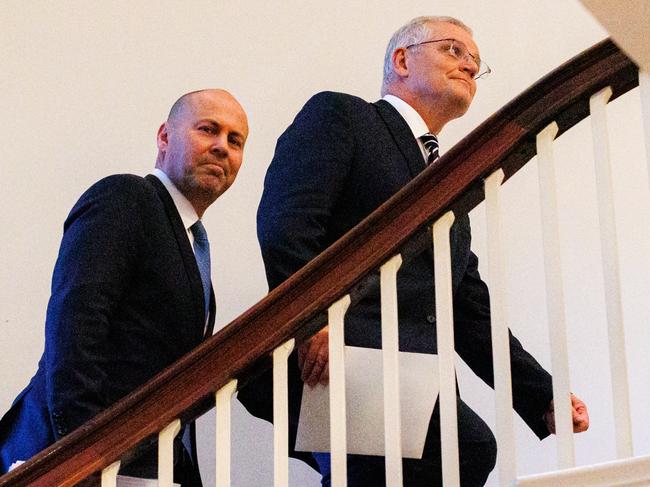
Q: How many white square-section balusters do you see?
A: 11